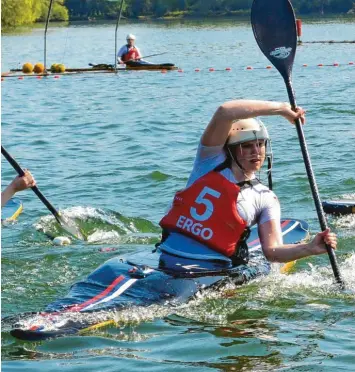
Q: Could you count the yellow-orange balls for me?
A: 4